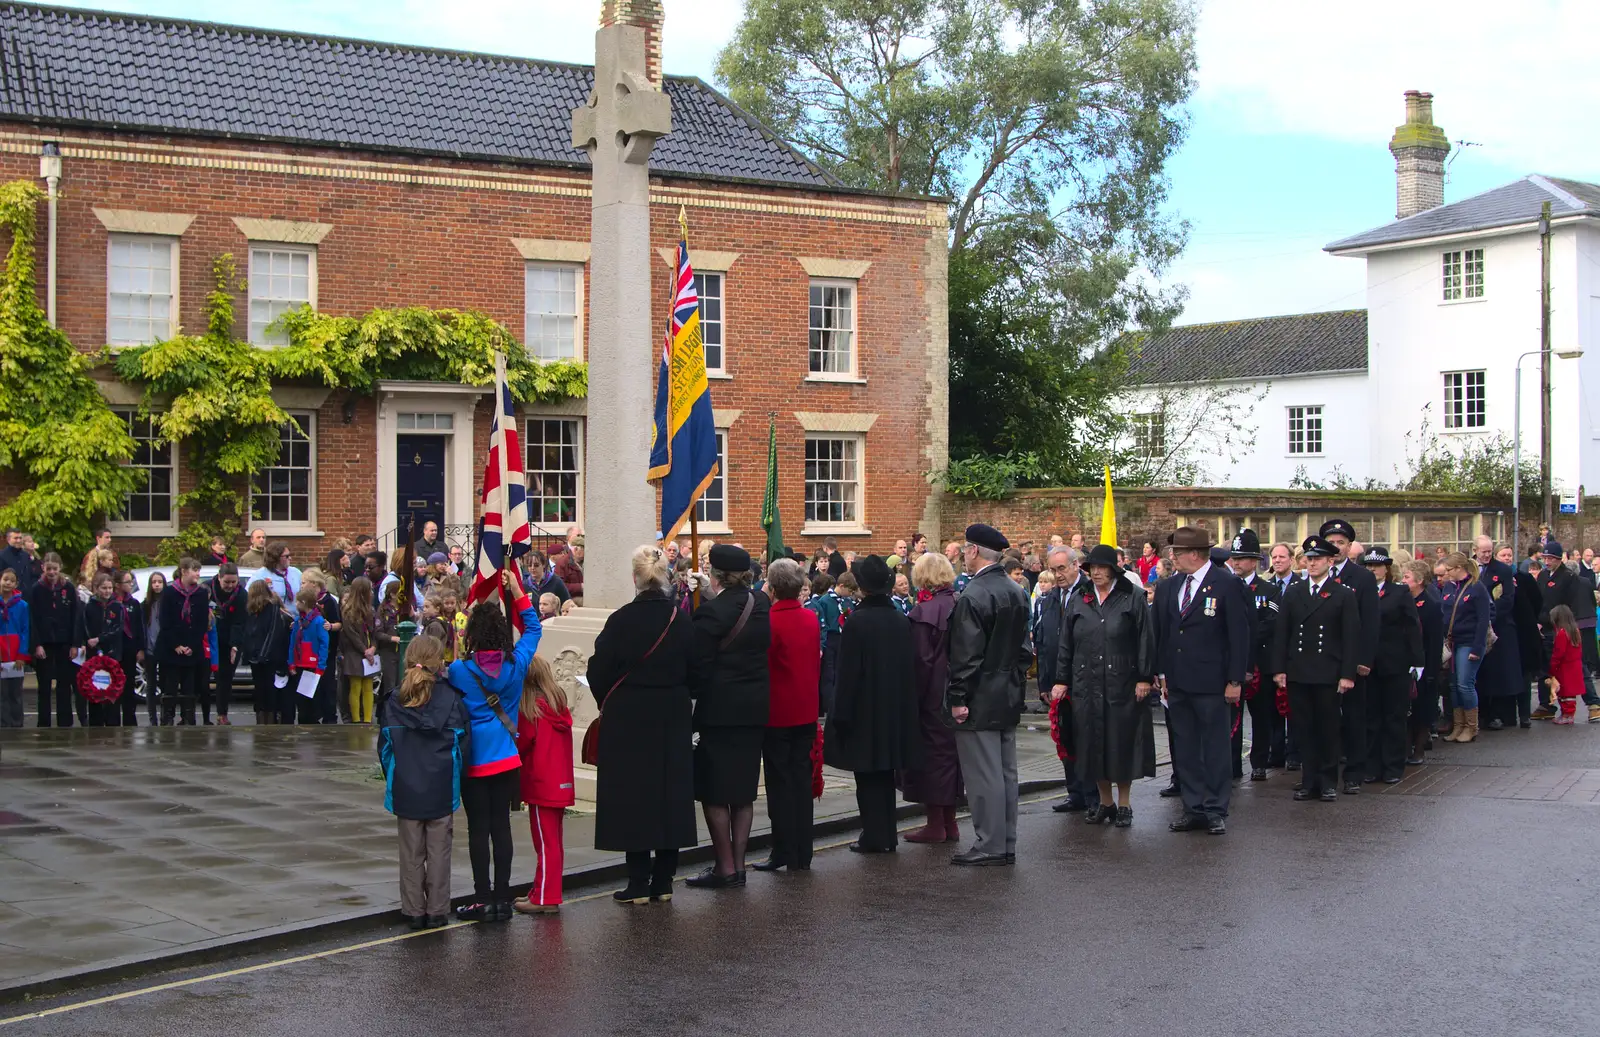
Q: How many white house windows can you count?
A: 4